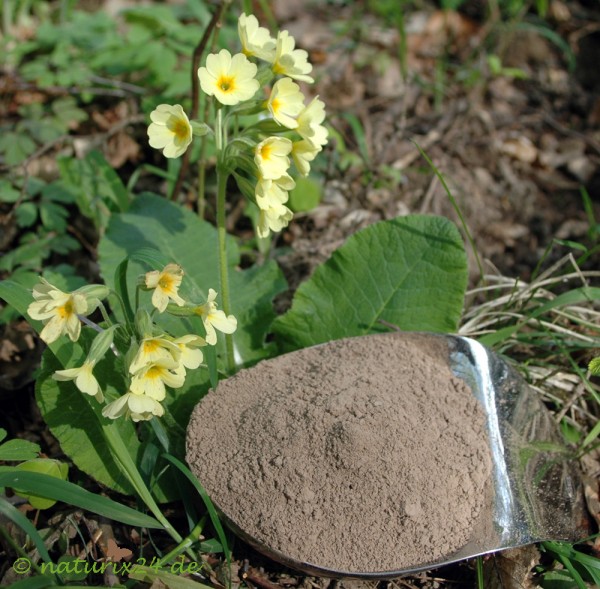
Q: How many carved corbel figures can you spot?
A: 0